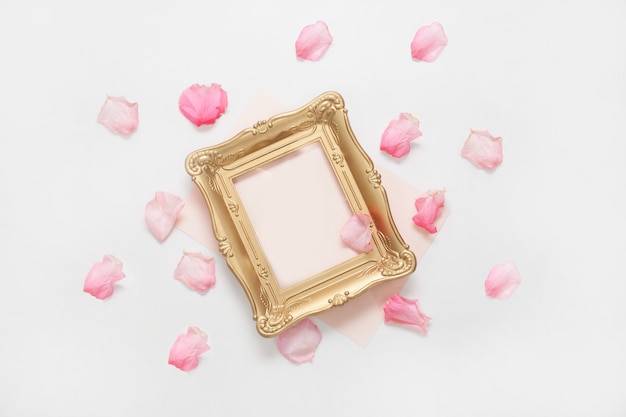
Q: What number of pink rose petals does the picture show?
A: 15